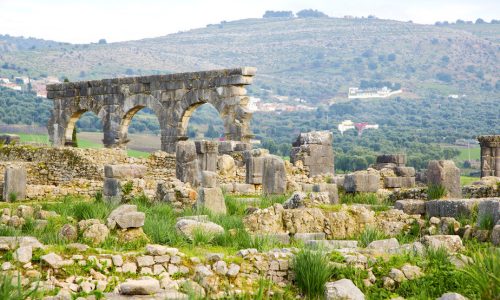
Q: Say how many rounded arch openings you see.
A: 3